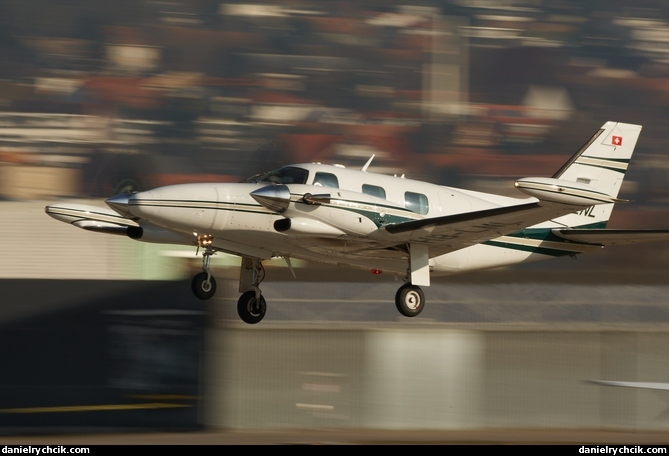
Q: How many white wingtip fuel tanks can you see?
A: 2